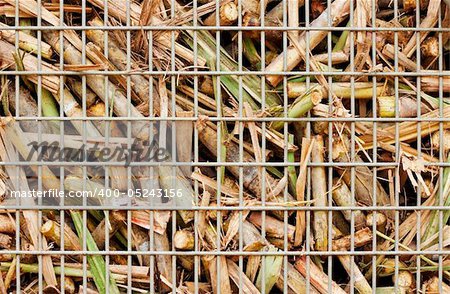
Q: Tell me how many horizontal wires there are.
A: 6